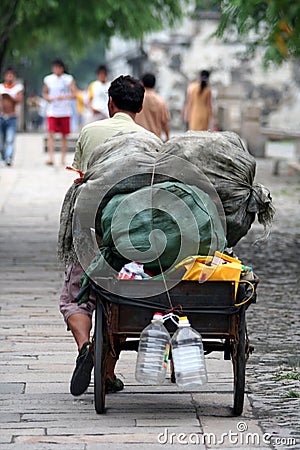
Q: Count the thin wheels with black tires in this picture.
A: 2